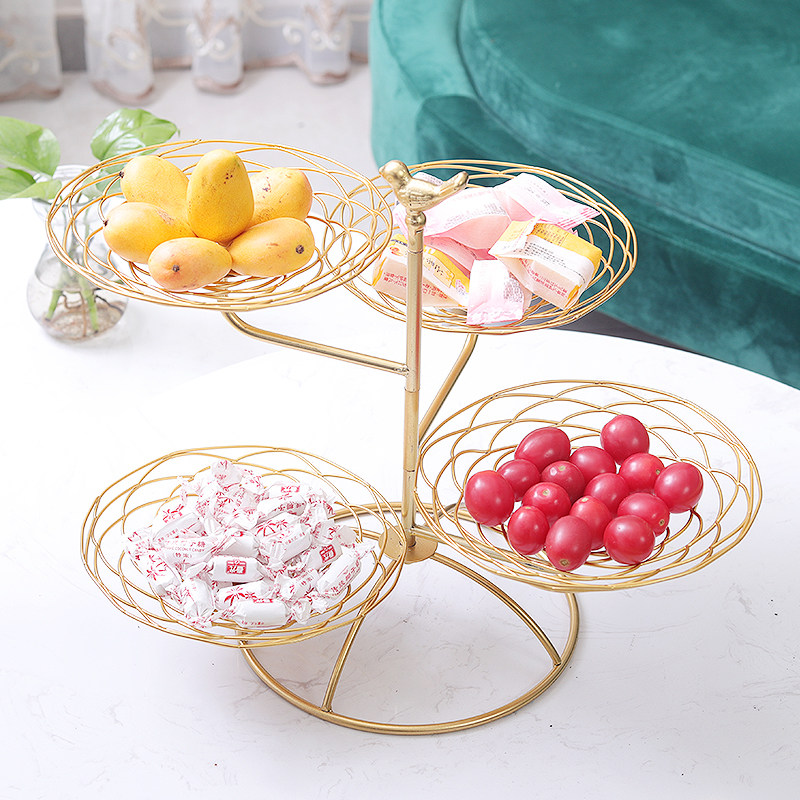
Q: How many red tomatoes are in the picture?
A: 15